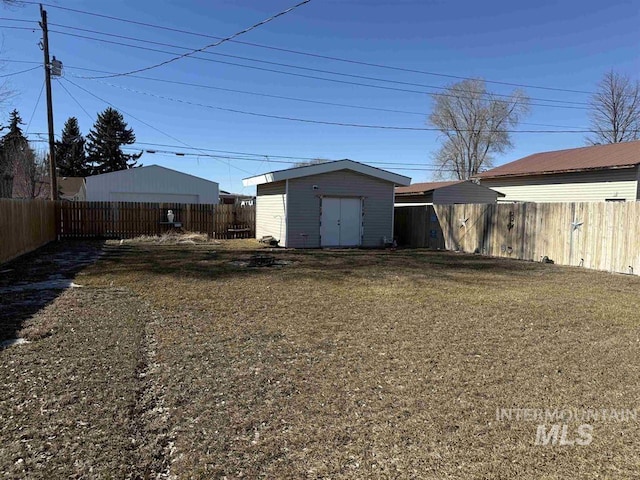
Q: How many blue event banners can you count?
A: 0